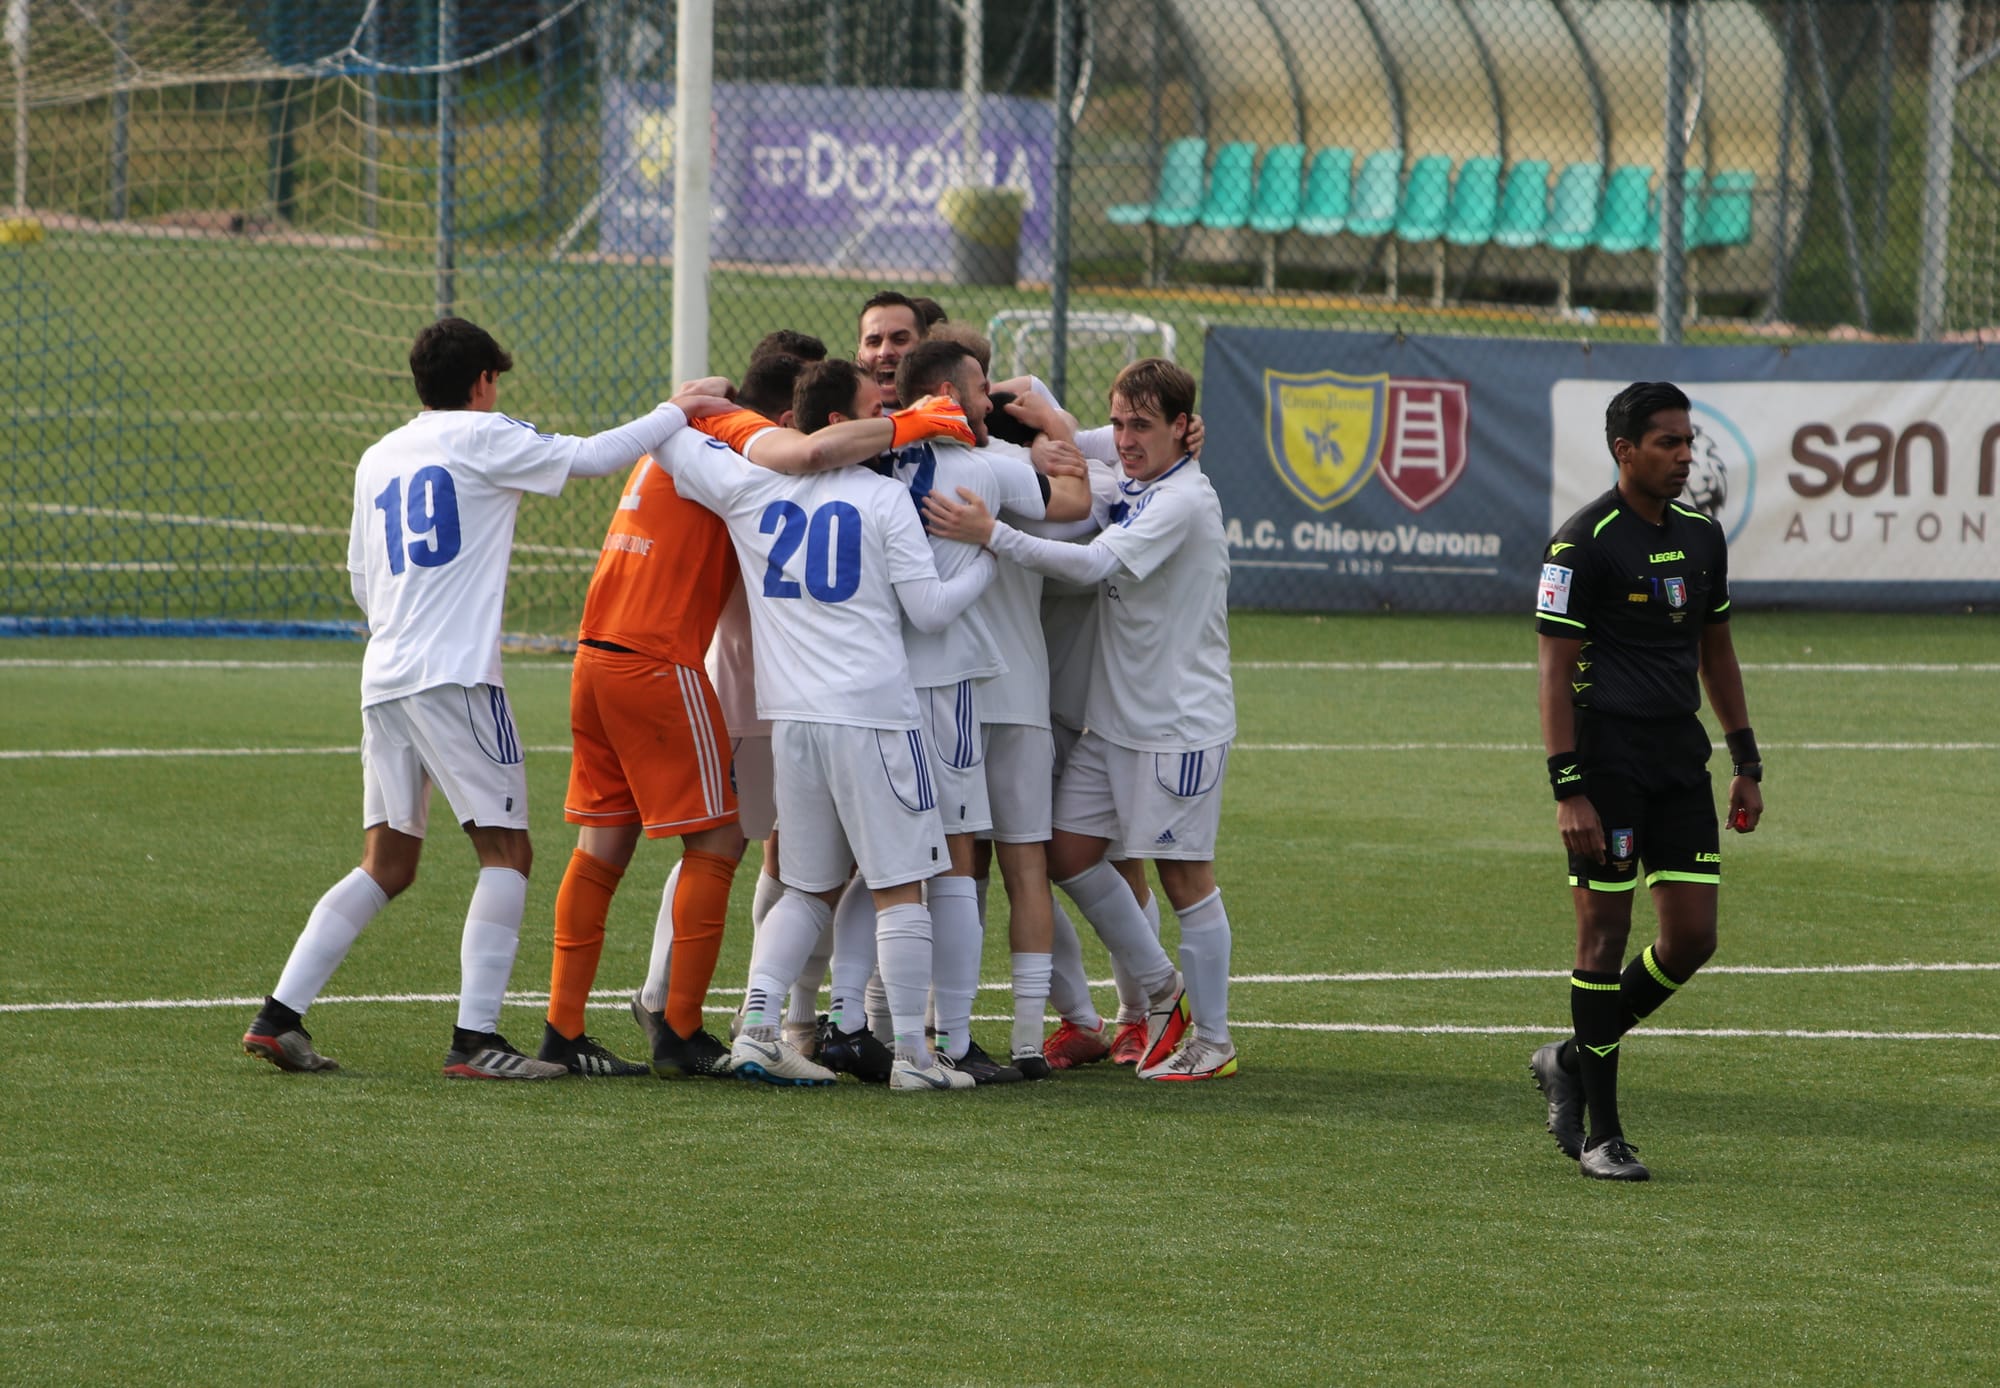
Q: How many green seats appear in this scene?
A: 12